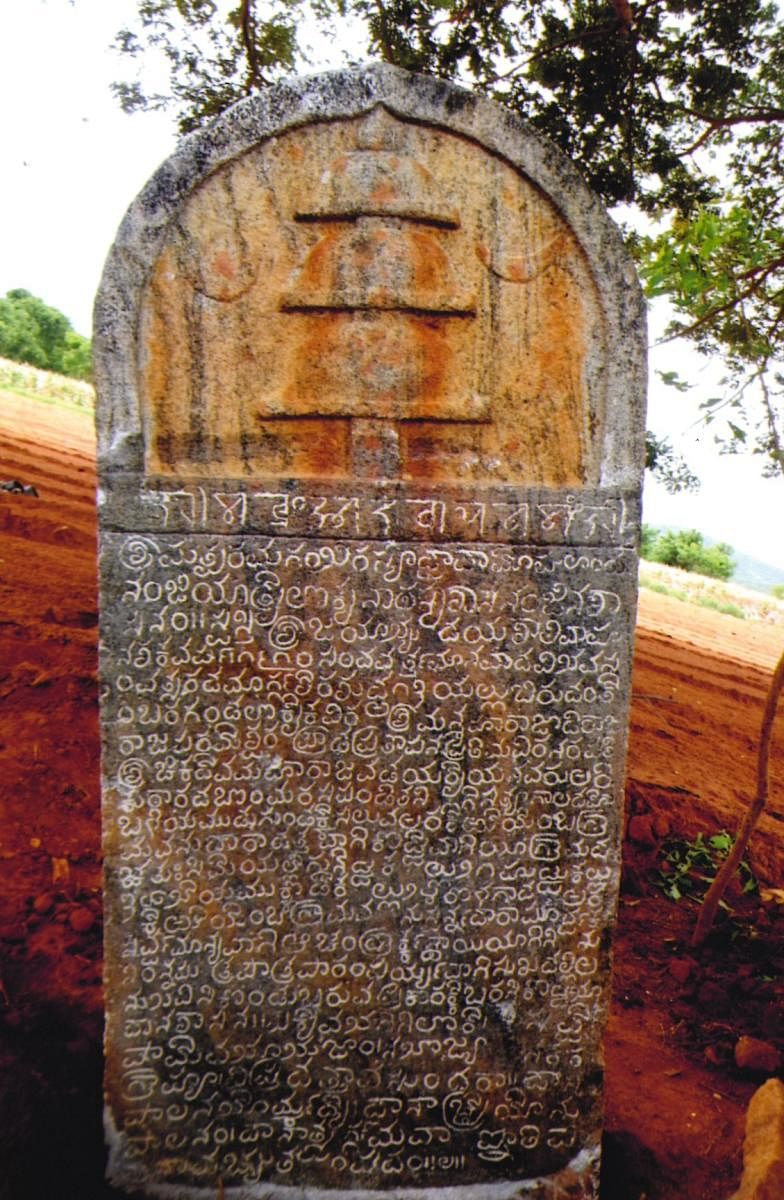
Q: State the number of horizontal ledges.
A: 3